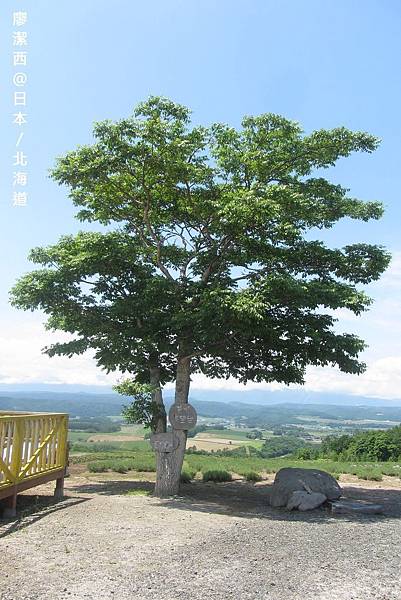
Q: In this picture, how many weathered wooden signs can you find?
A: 2